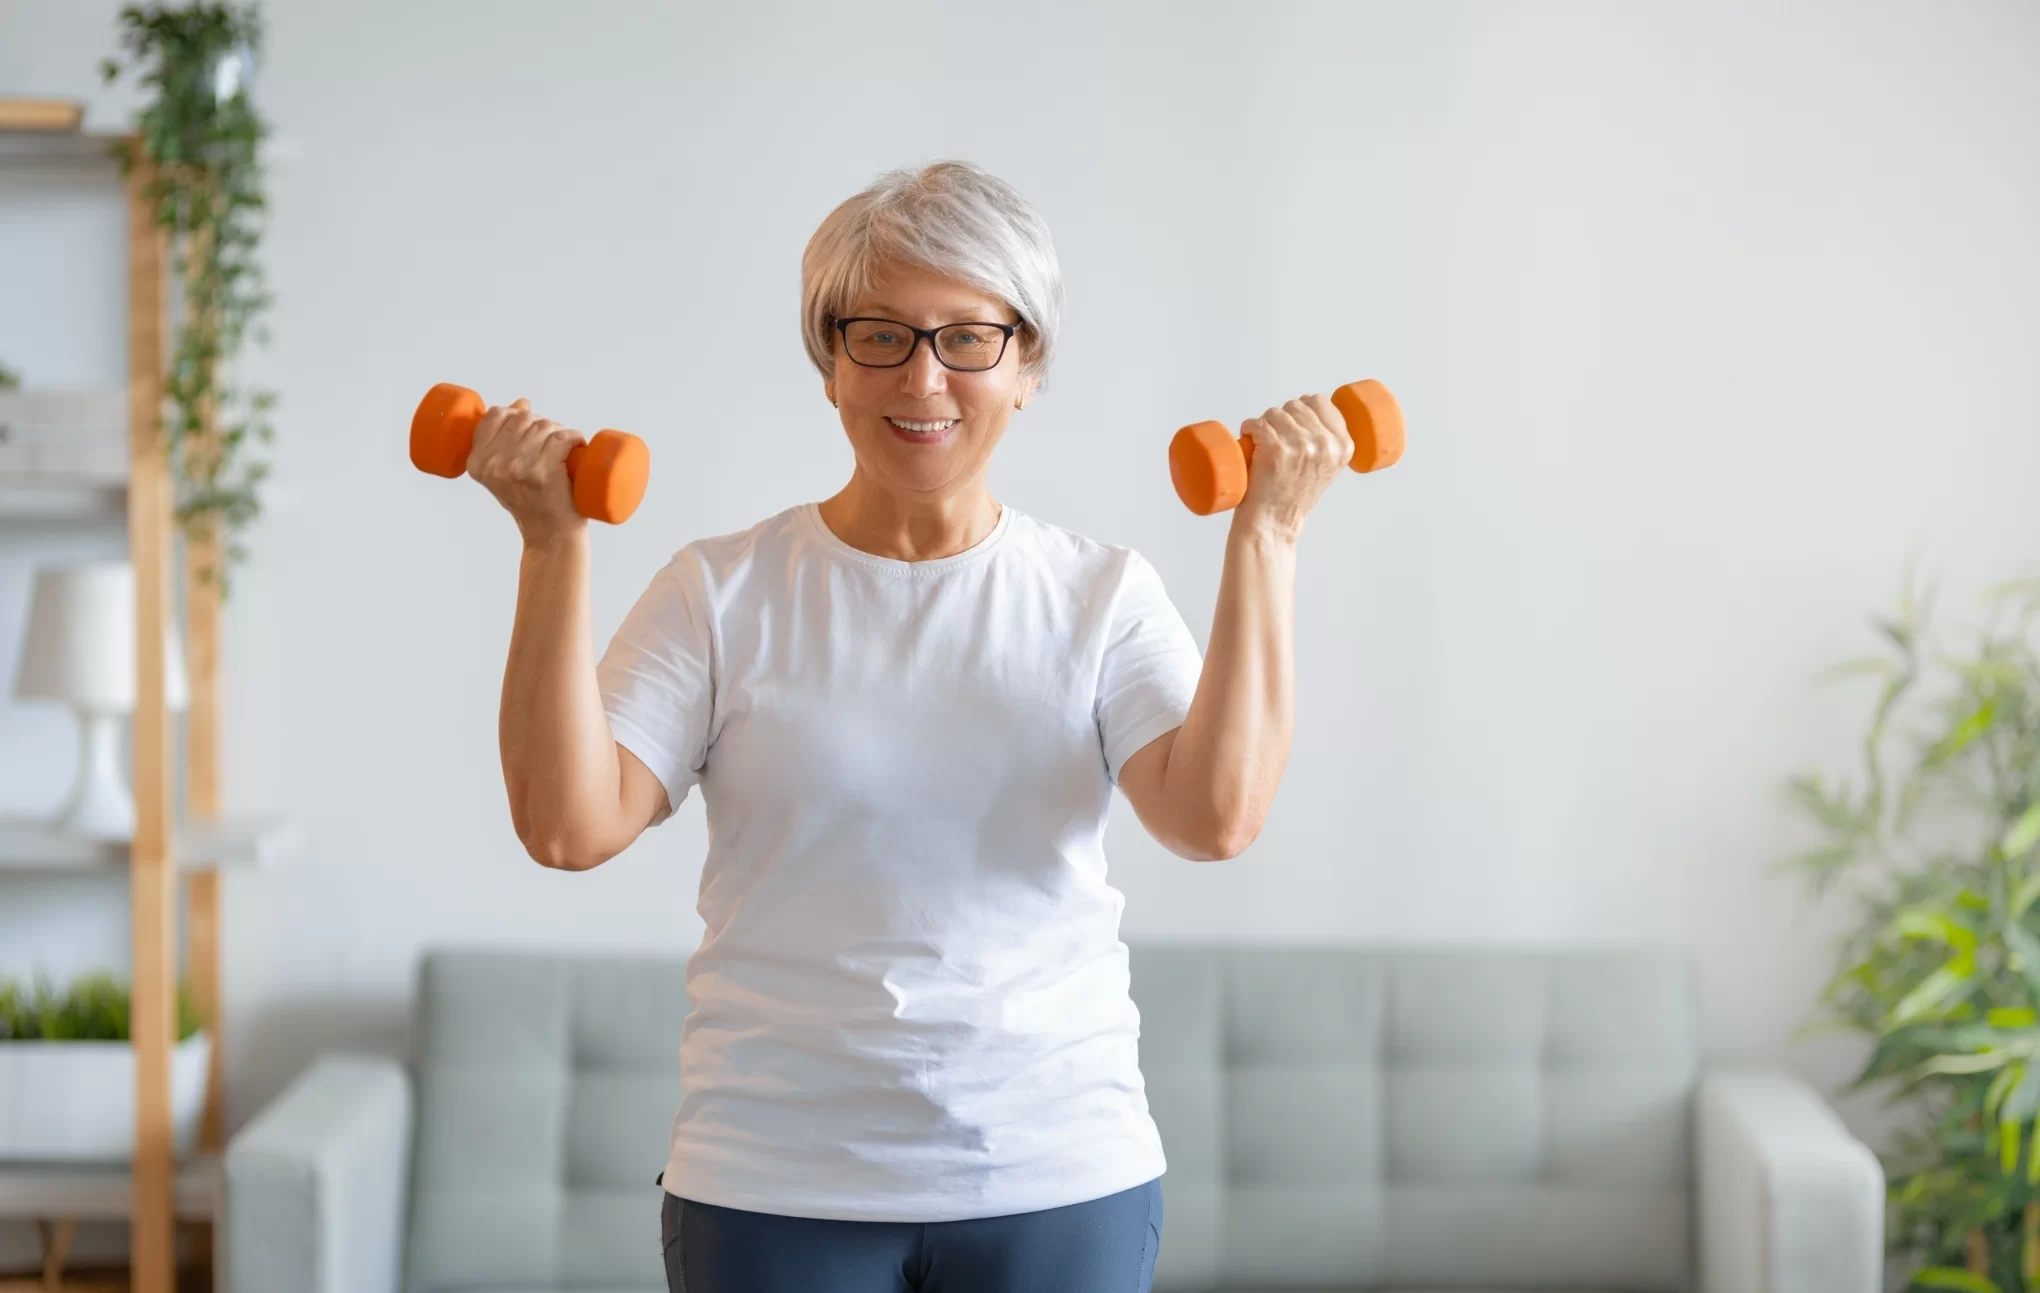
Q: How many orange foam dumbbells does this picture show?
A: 2